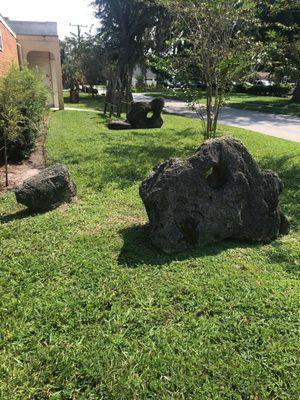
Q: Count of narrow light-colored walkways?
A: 1